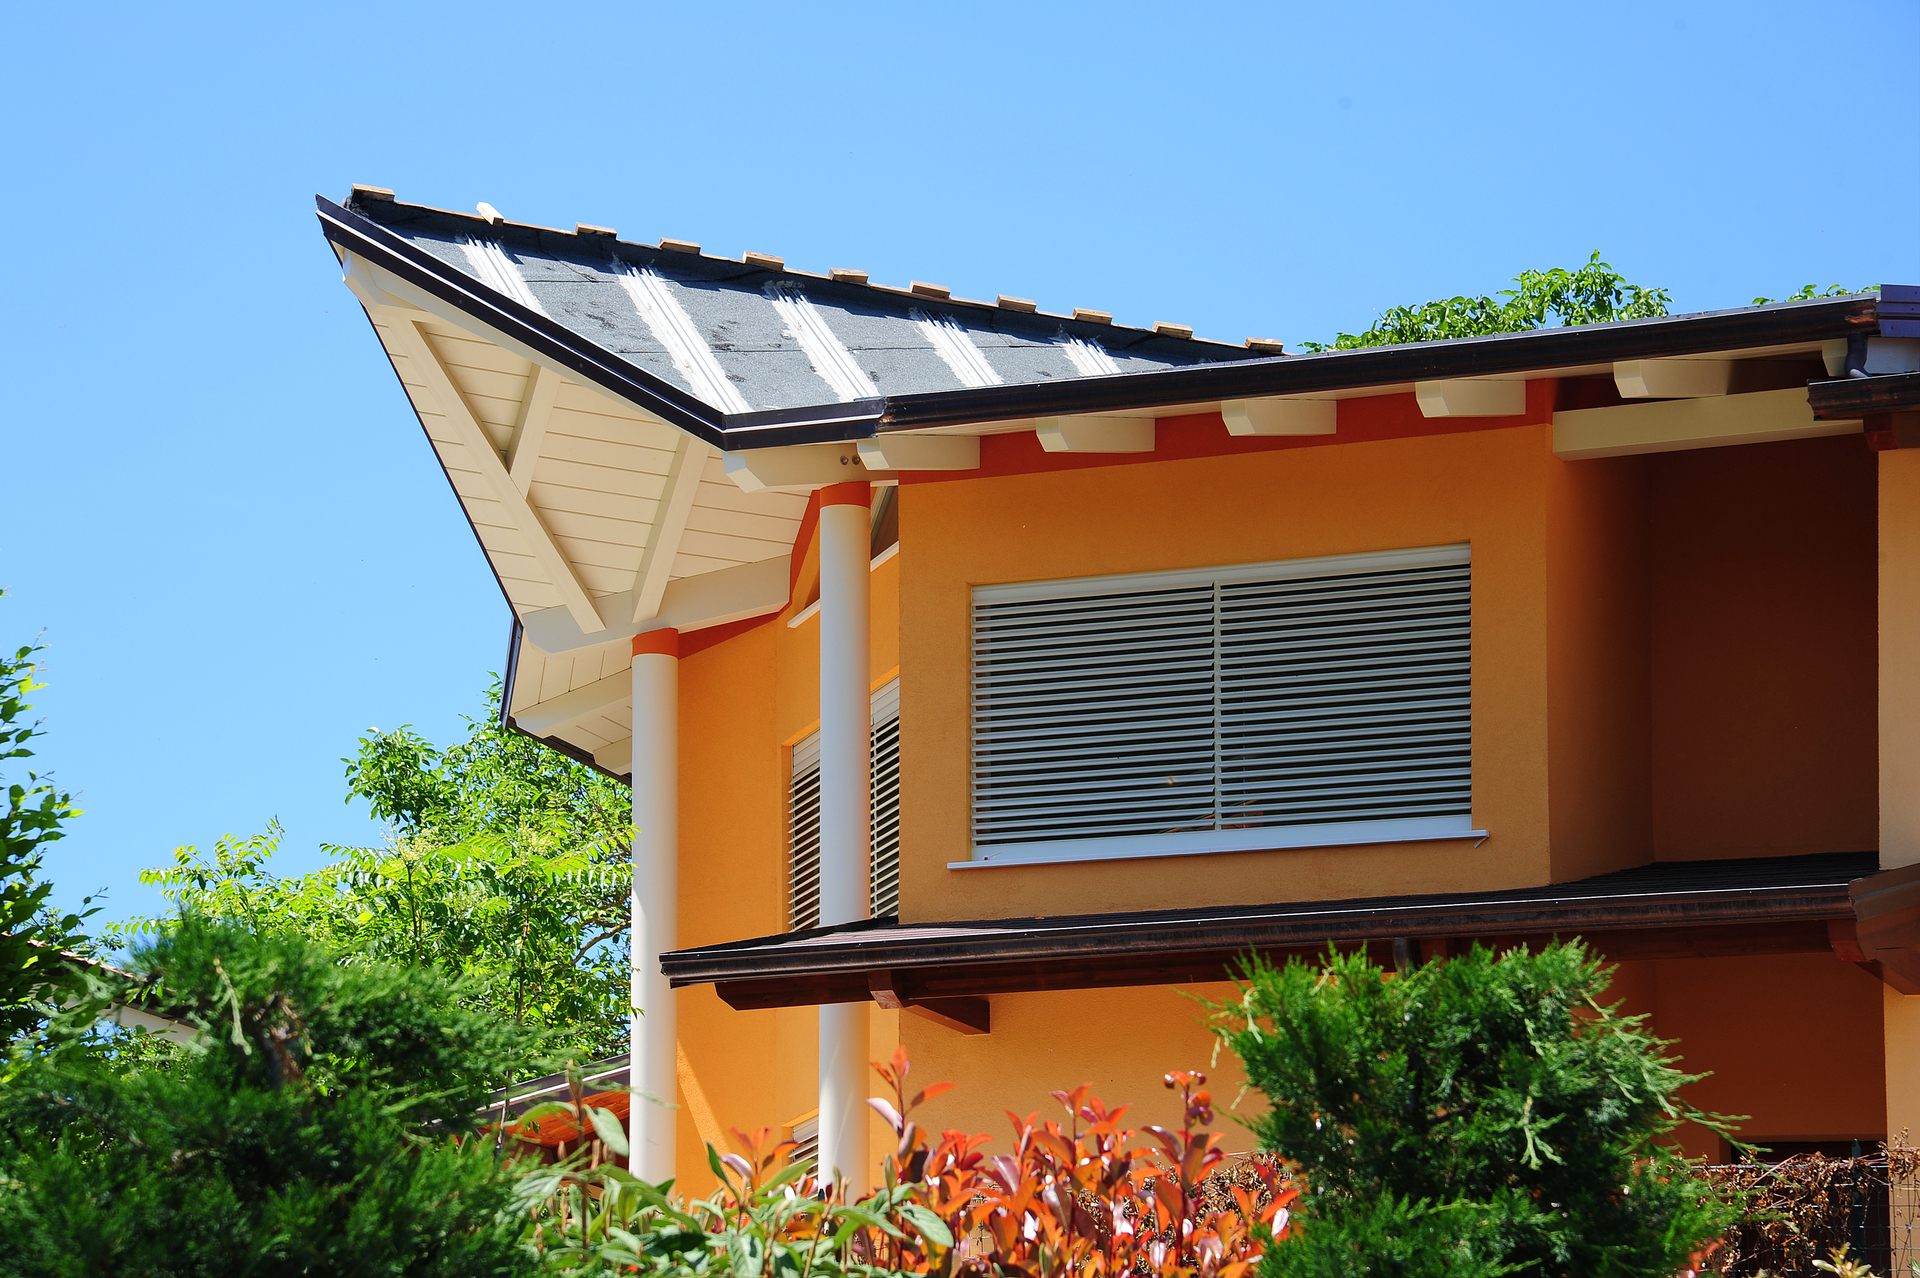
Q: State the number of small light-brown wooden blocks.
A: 11